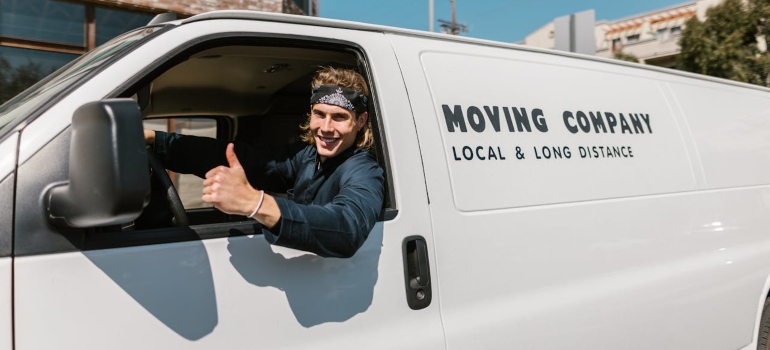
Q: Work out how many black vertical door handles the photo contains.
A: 1